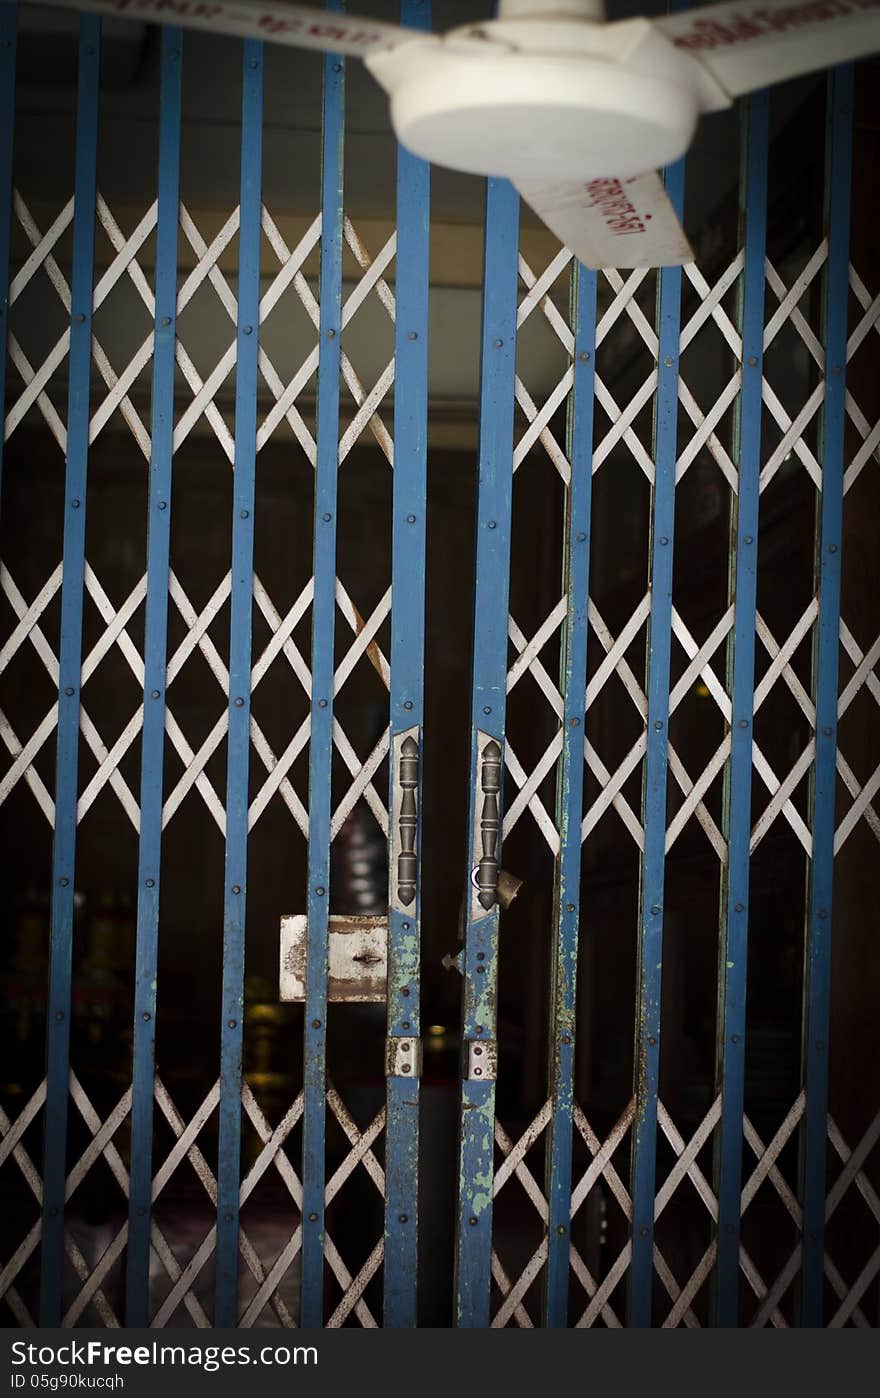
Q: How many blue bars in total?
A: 11